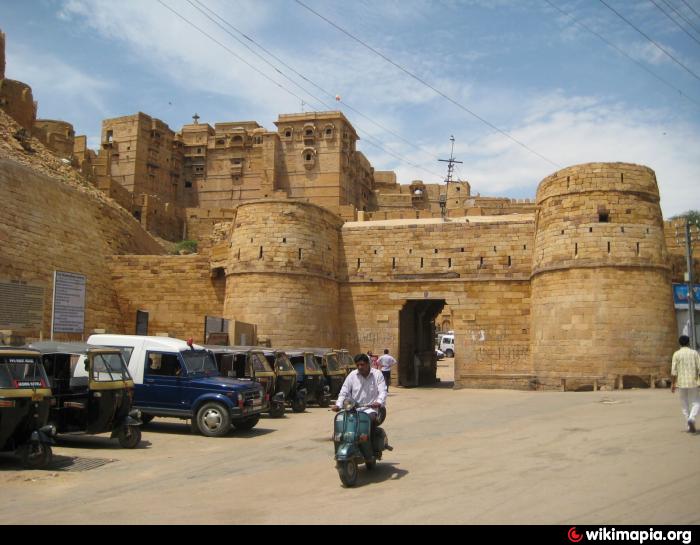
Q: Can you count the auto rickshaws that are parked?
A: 7